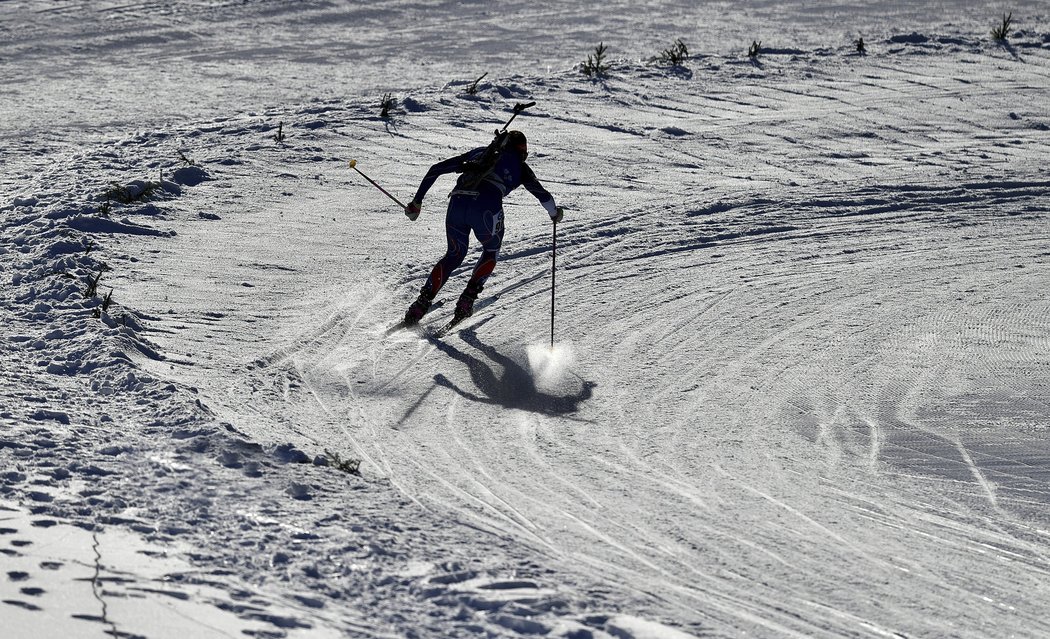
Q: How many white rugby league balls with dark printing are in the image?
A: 0